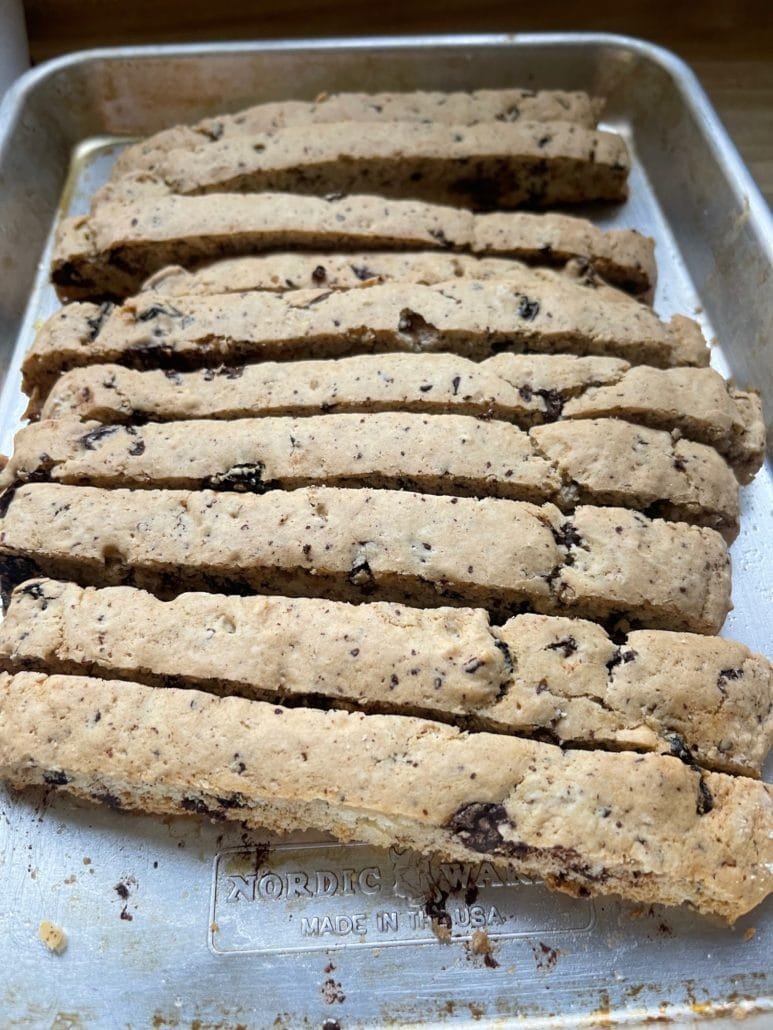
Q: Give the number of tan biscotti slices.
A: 10